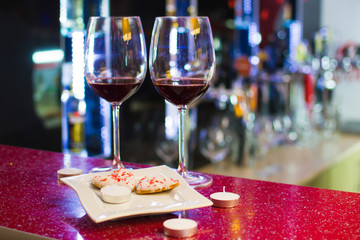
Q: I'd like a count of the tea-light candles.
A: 4